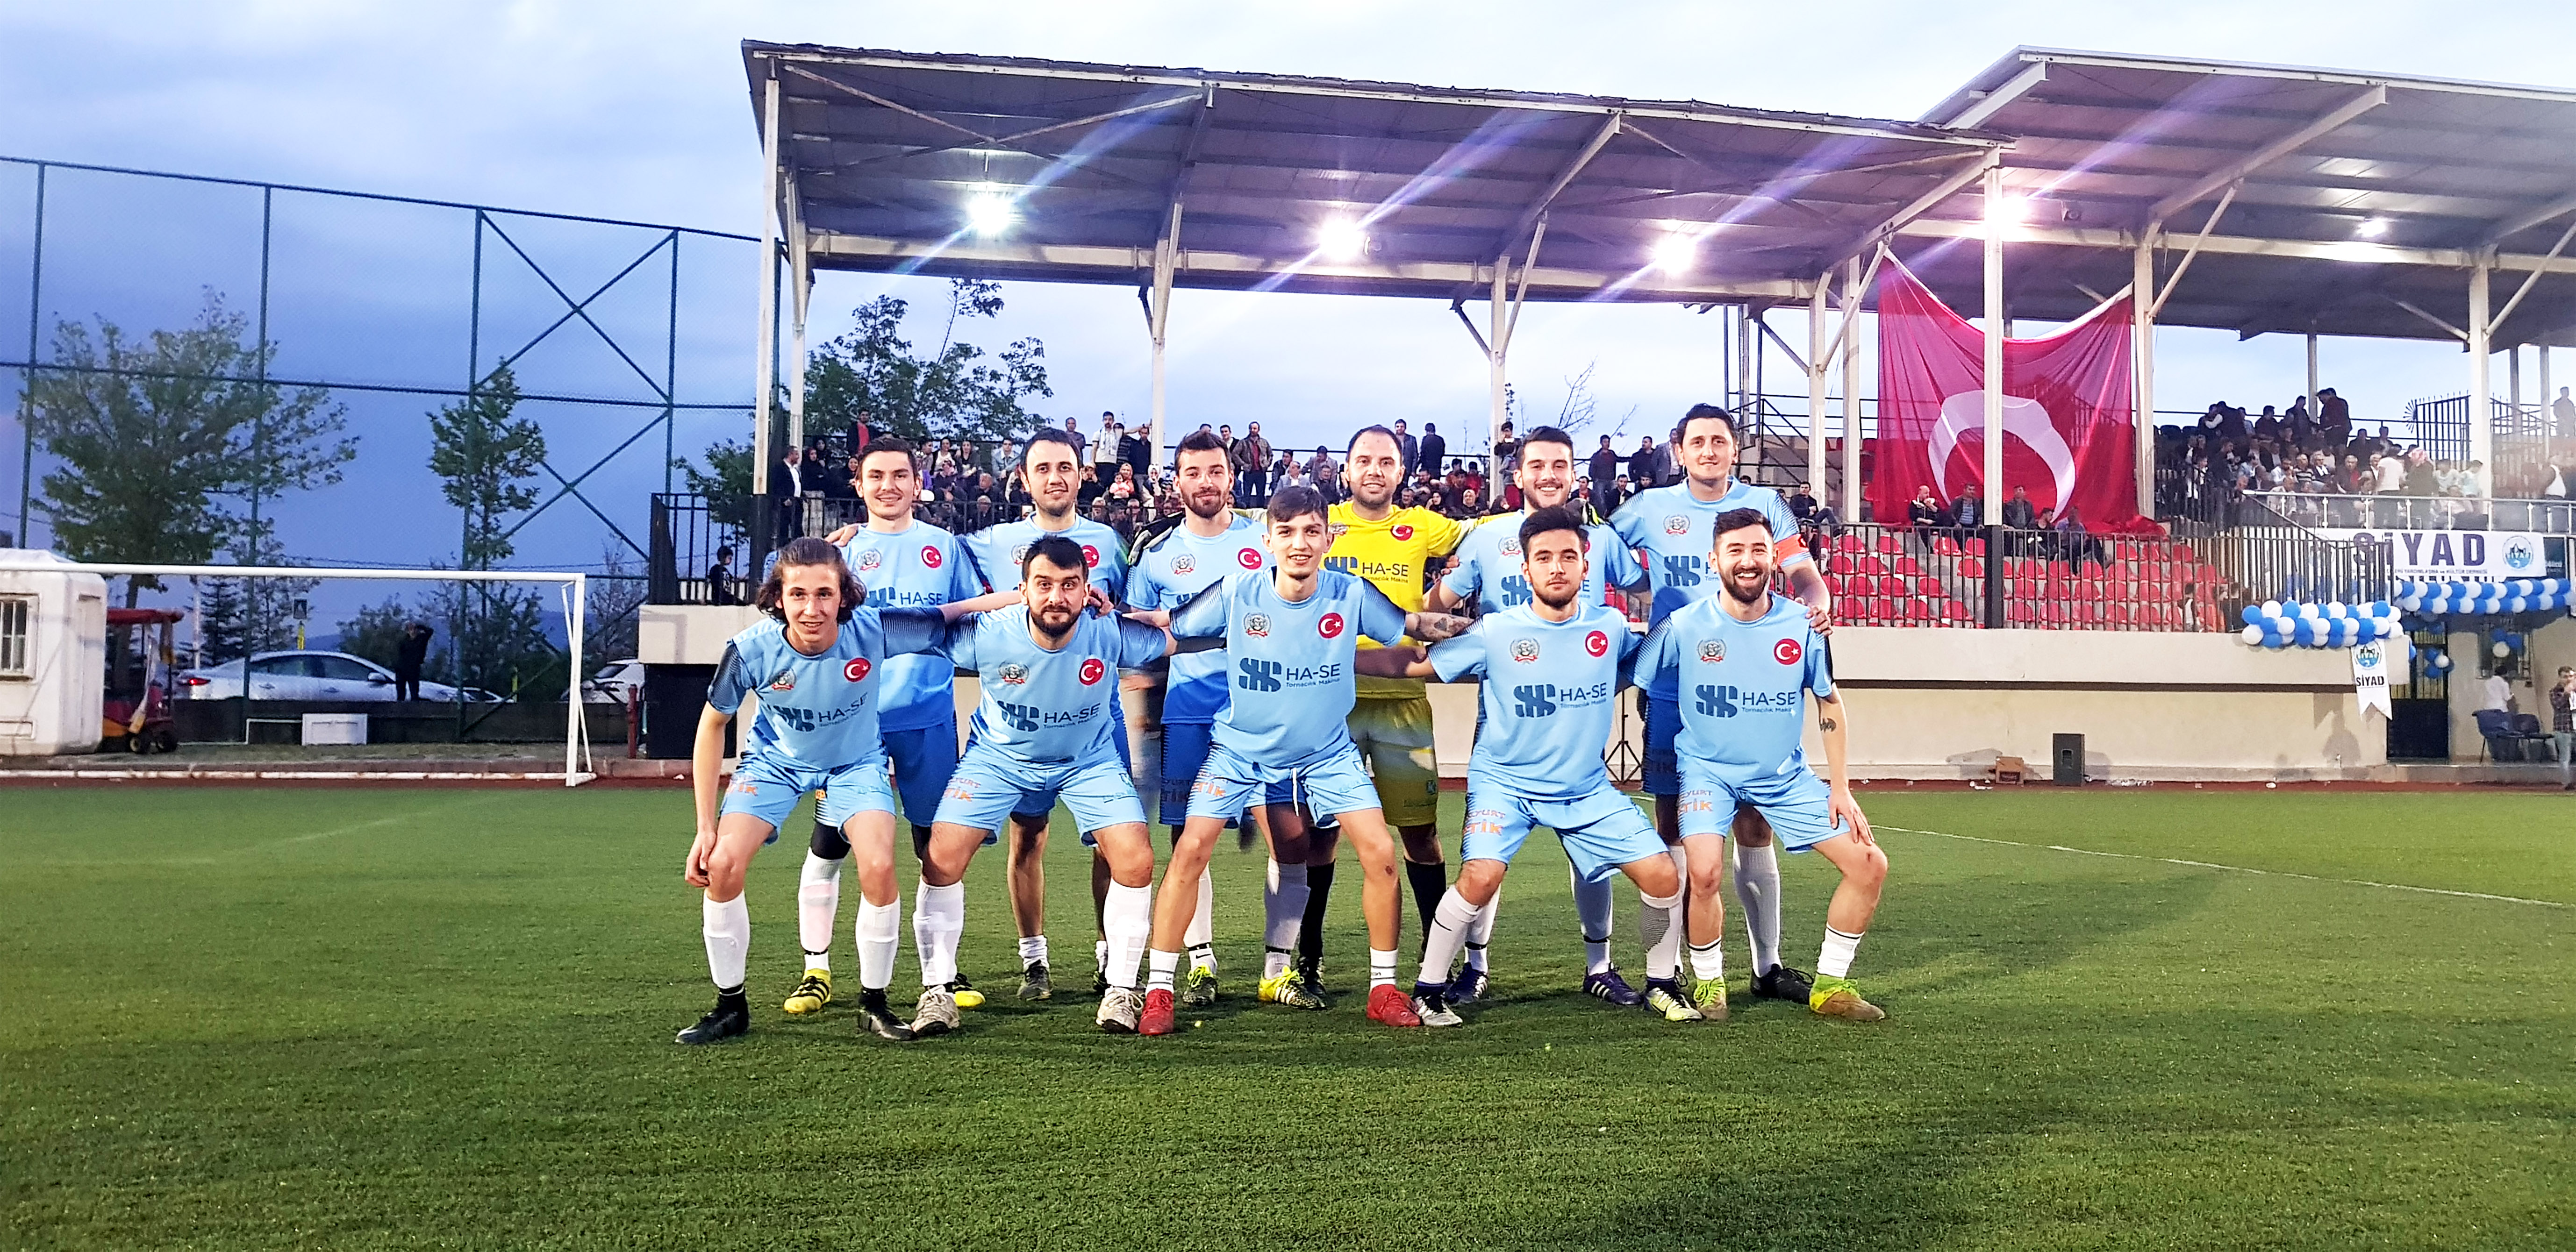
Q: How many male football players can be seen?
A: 11